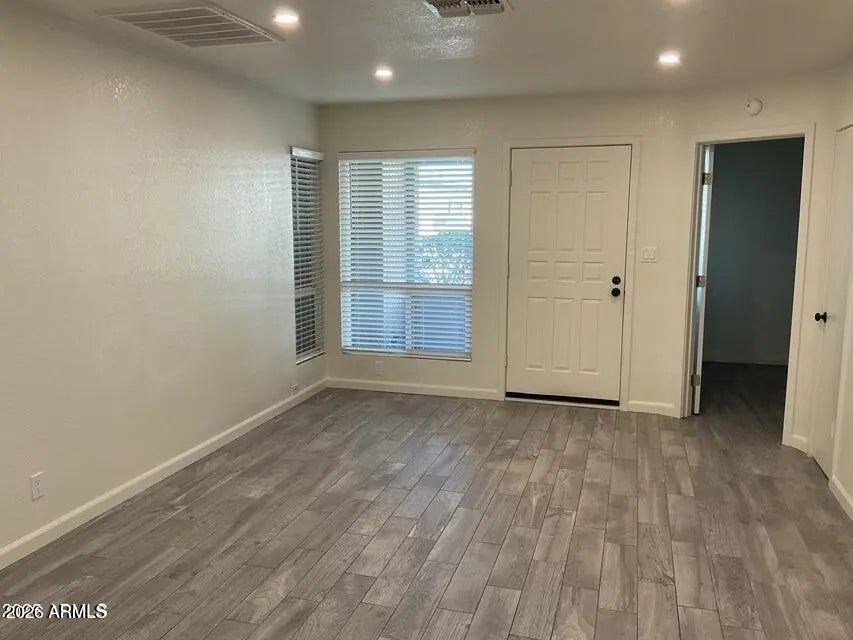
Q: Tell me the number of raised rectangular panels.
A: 12